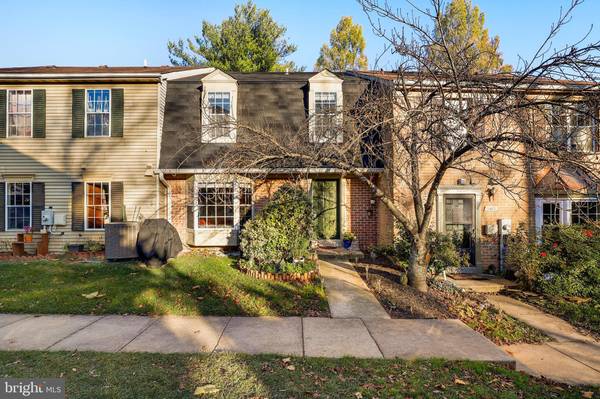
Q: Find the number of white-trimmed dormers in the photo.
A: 2